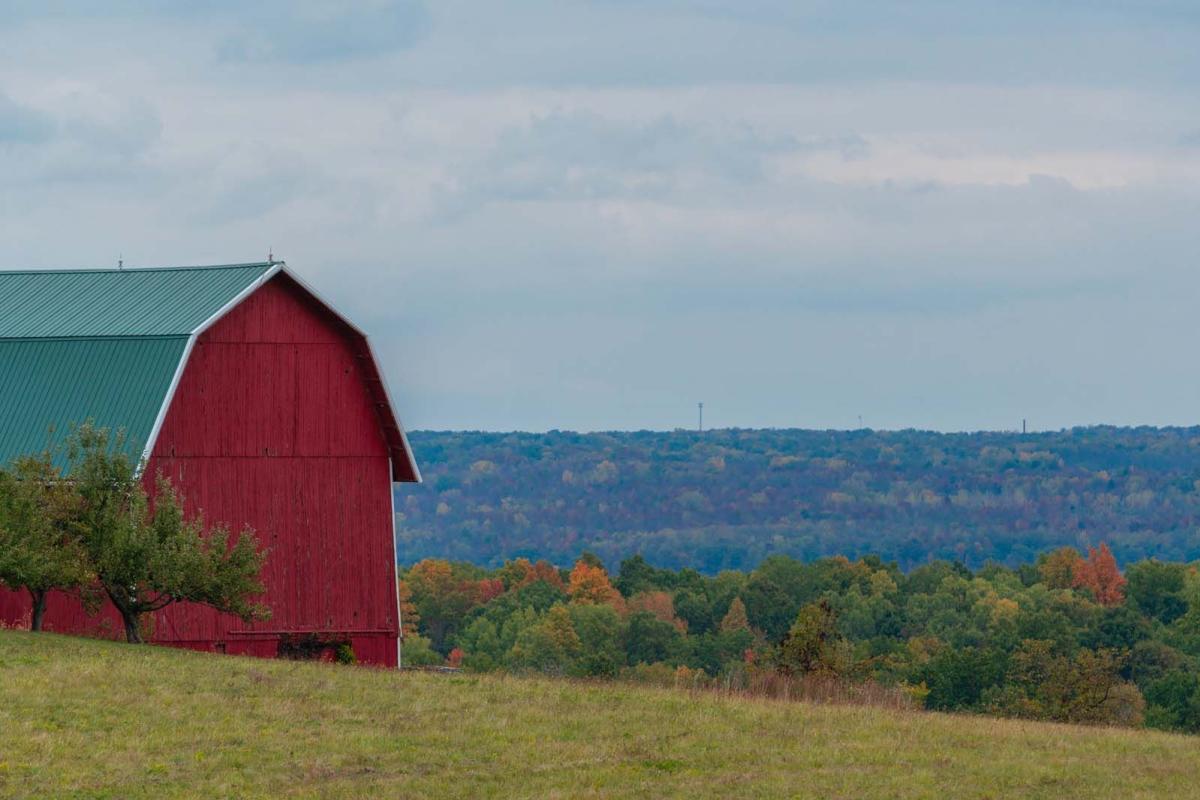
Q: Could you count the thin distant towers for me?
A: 3